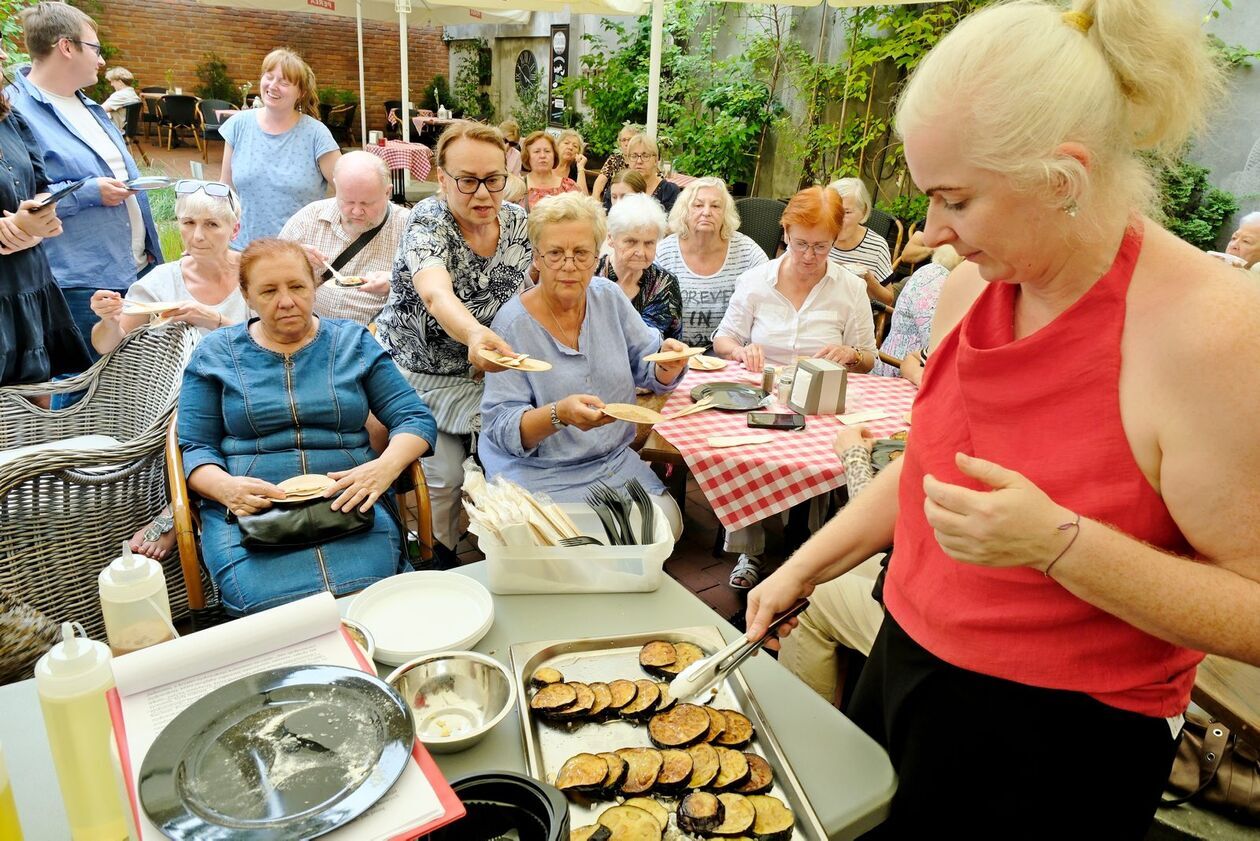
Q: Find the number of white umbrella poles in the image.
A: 3